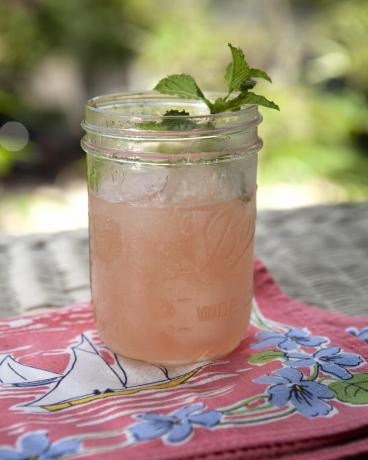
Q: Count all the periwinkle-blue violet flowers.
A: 6